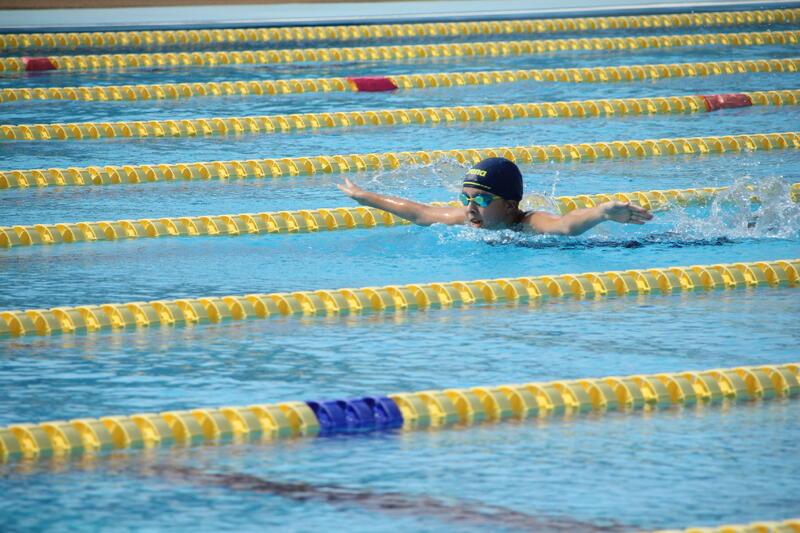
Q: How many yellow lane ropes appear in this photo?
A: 9